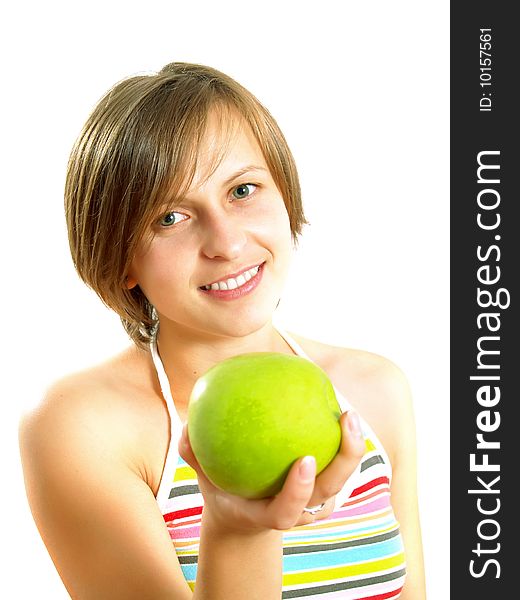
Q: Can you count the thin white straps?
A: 2